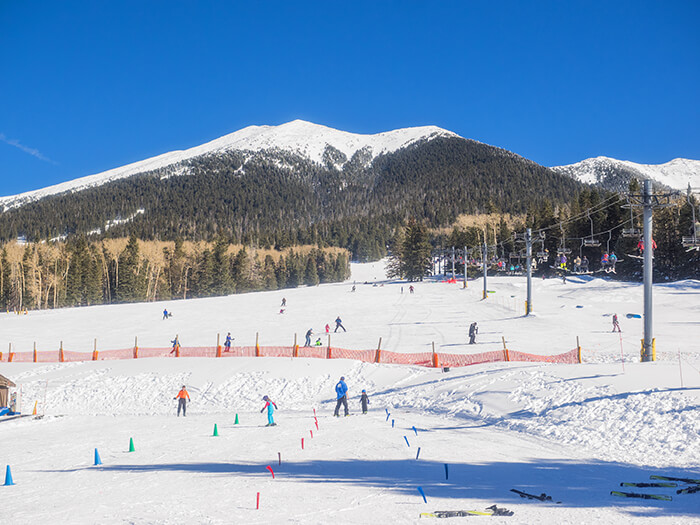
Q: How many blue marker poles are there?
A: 8